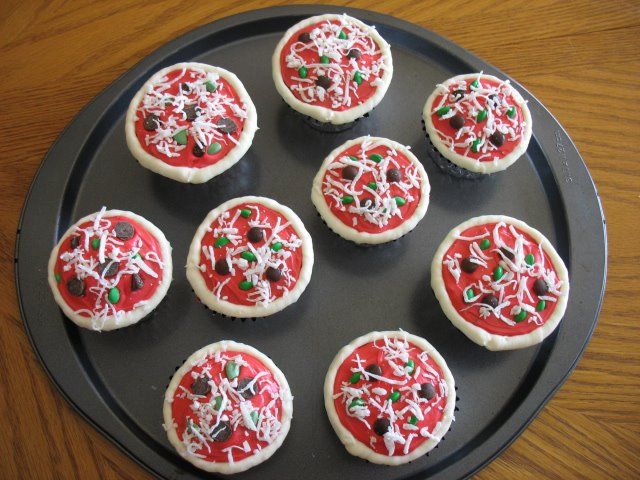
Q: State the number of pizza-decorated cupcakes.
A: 9